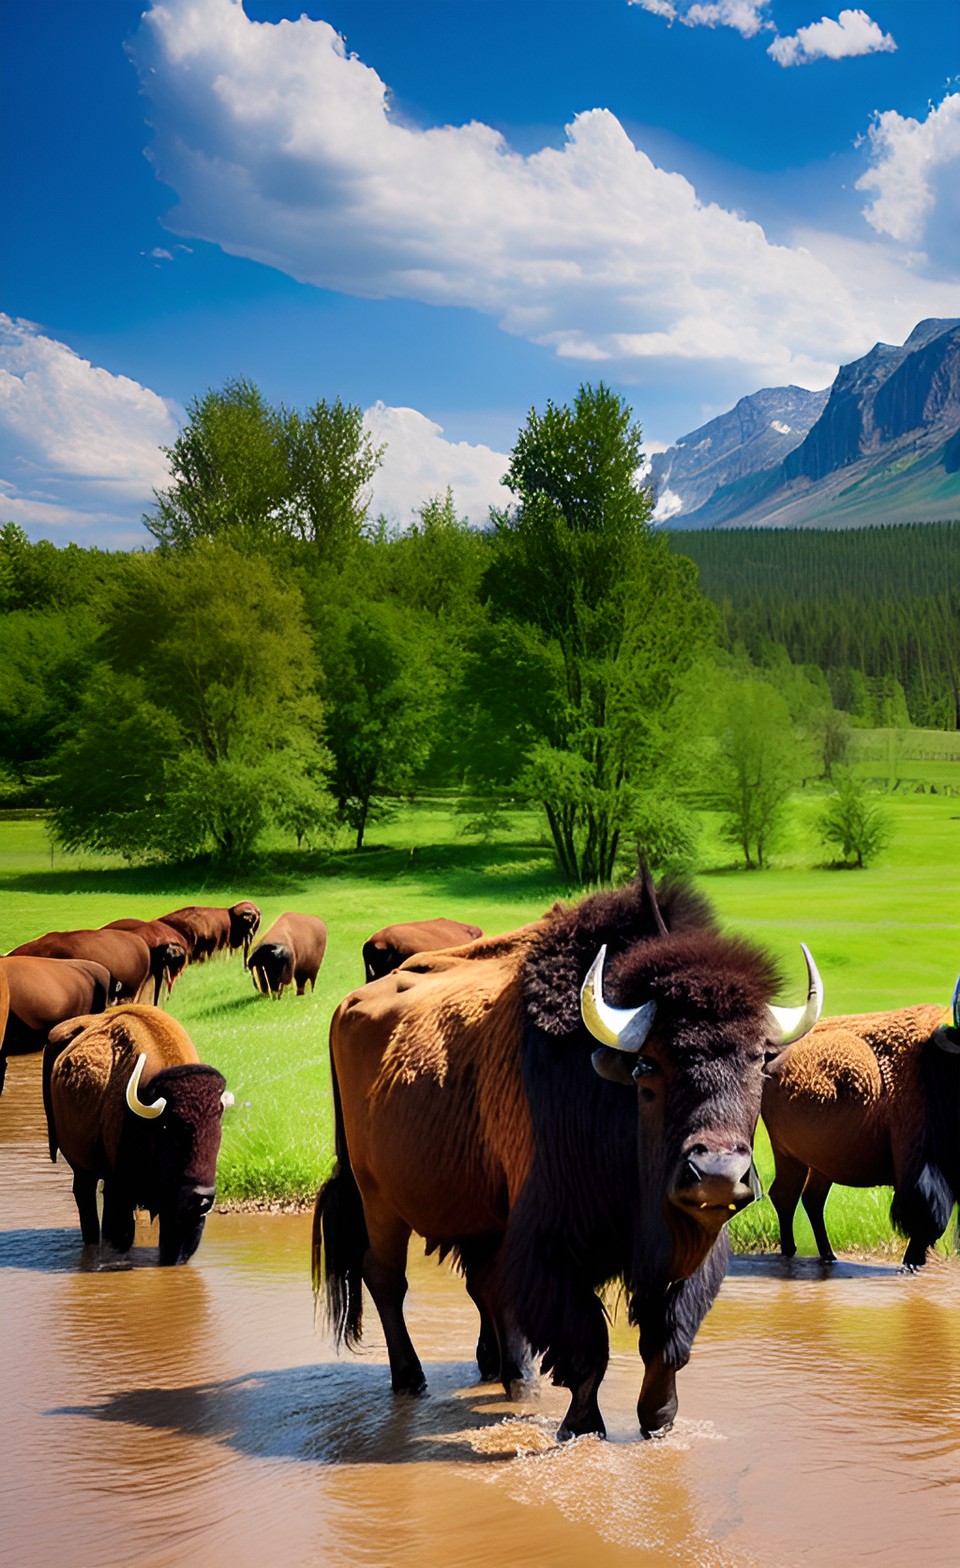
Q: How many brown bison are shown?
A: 9